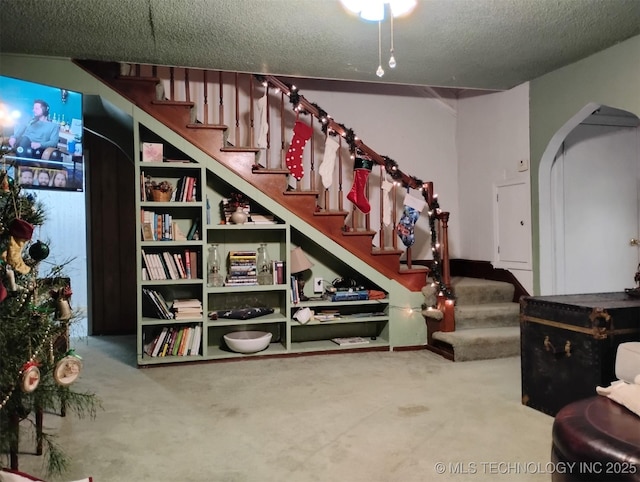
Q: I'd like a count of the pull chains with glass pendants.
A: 2